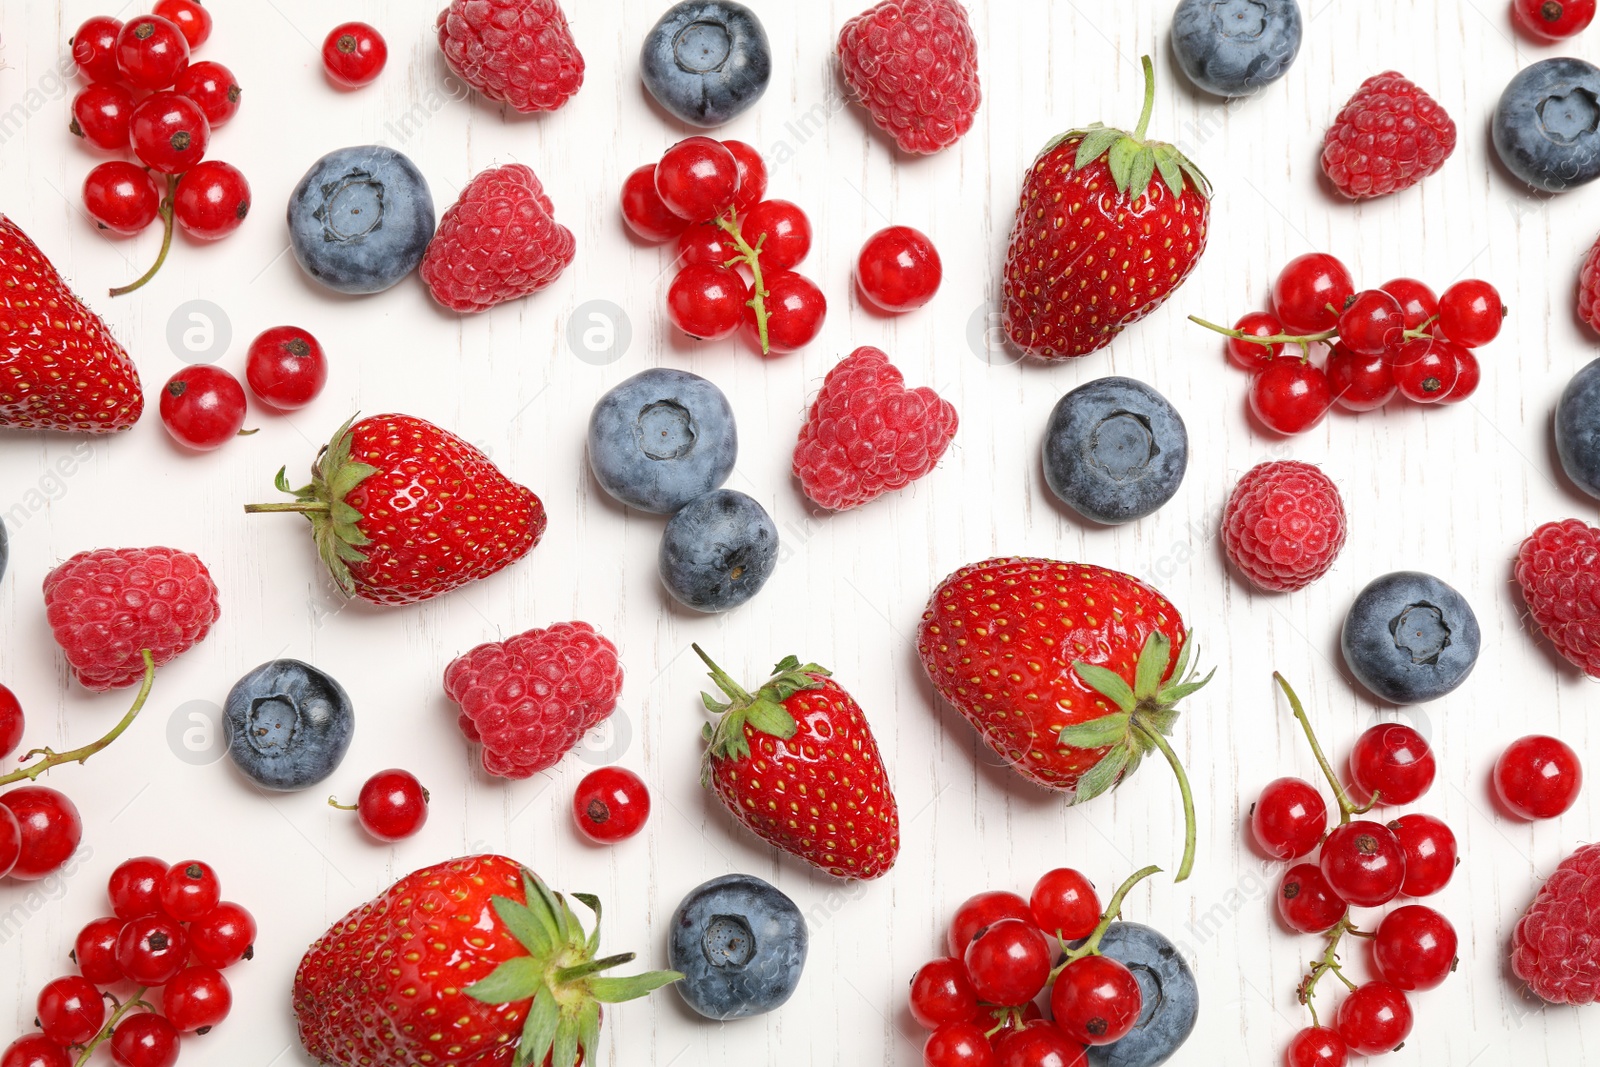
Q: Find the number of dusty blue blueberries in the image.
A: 12